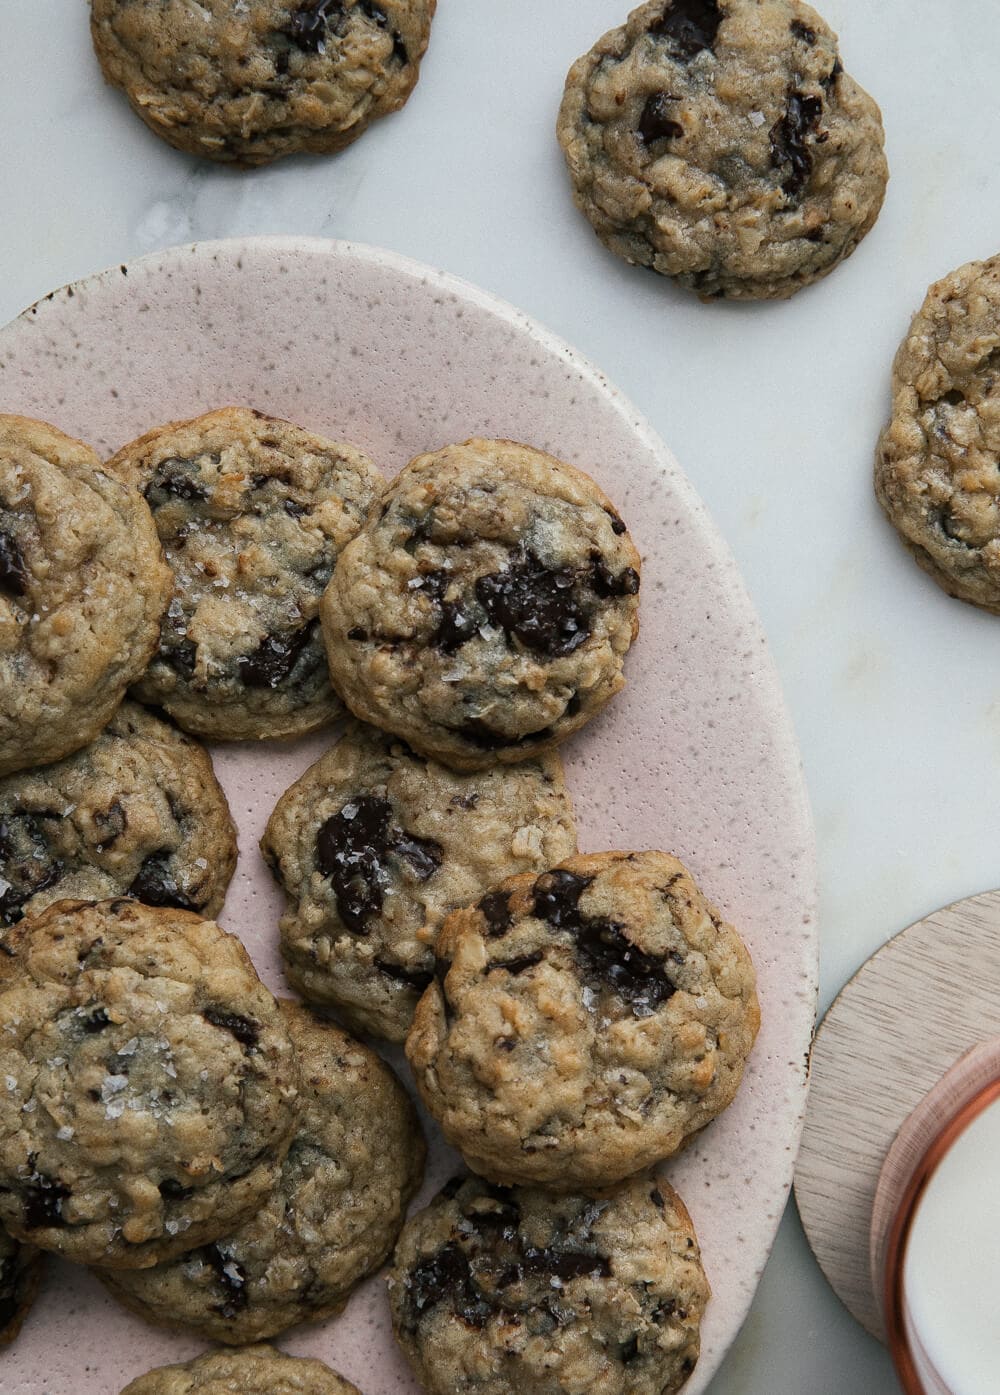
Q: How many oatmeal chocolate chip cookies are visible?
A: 14